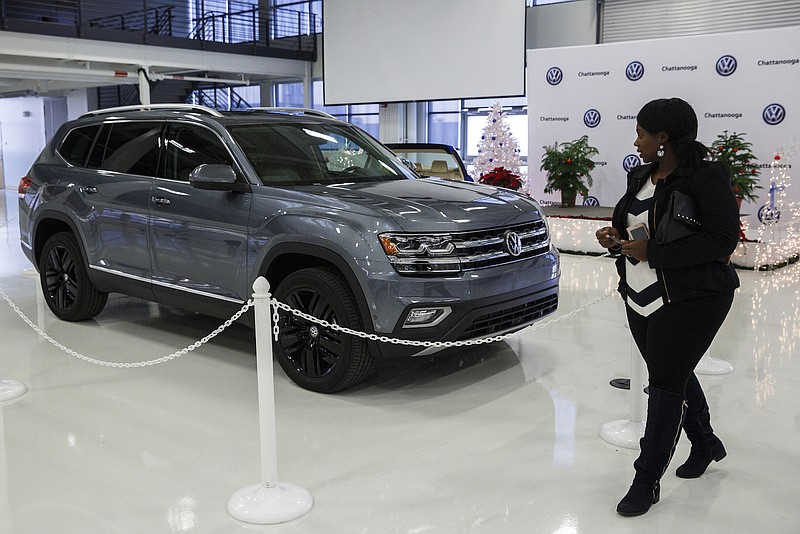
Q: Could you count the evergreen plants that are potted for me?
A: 2